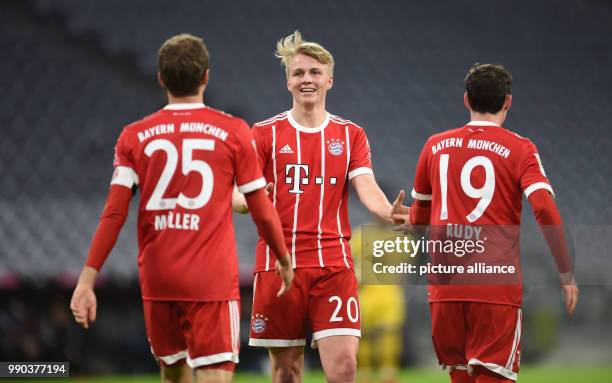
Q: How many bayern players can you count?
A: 3